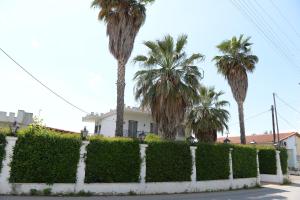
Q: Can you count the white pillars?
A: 7